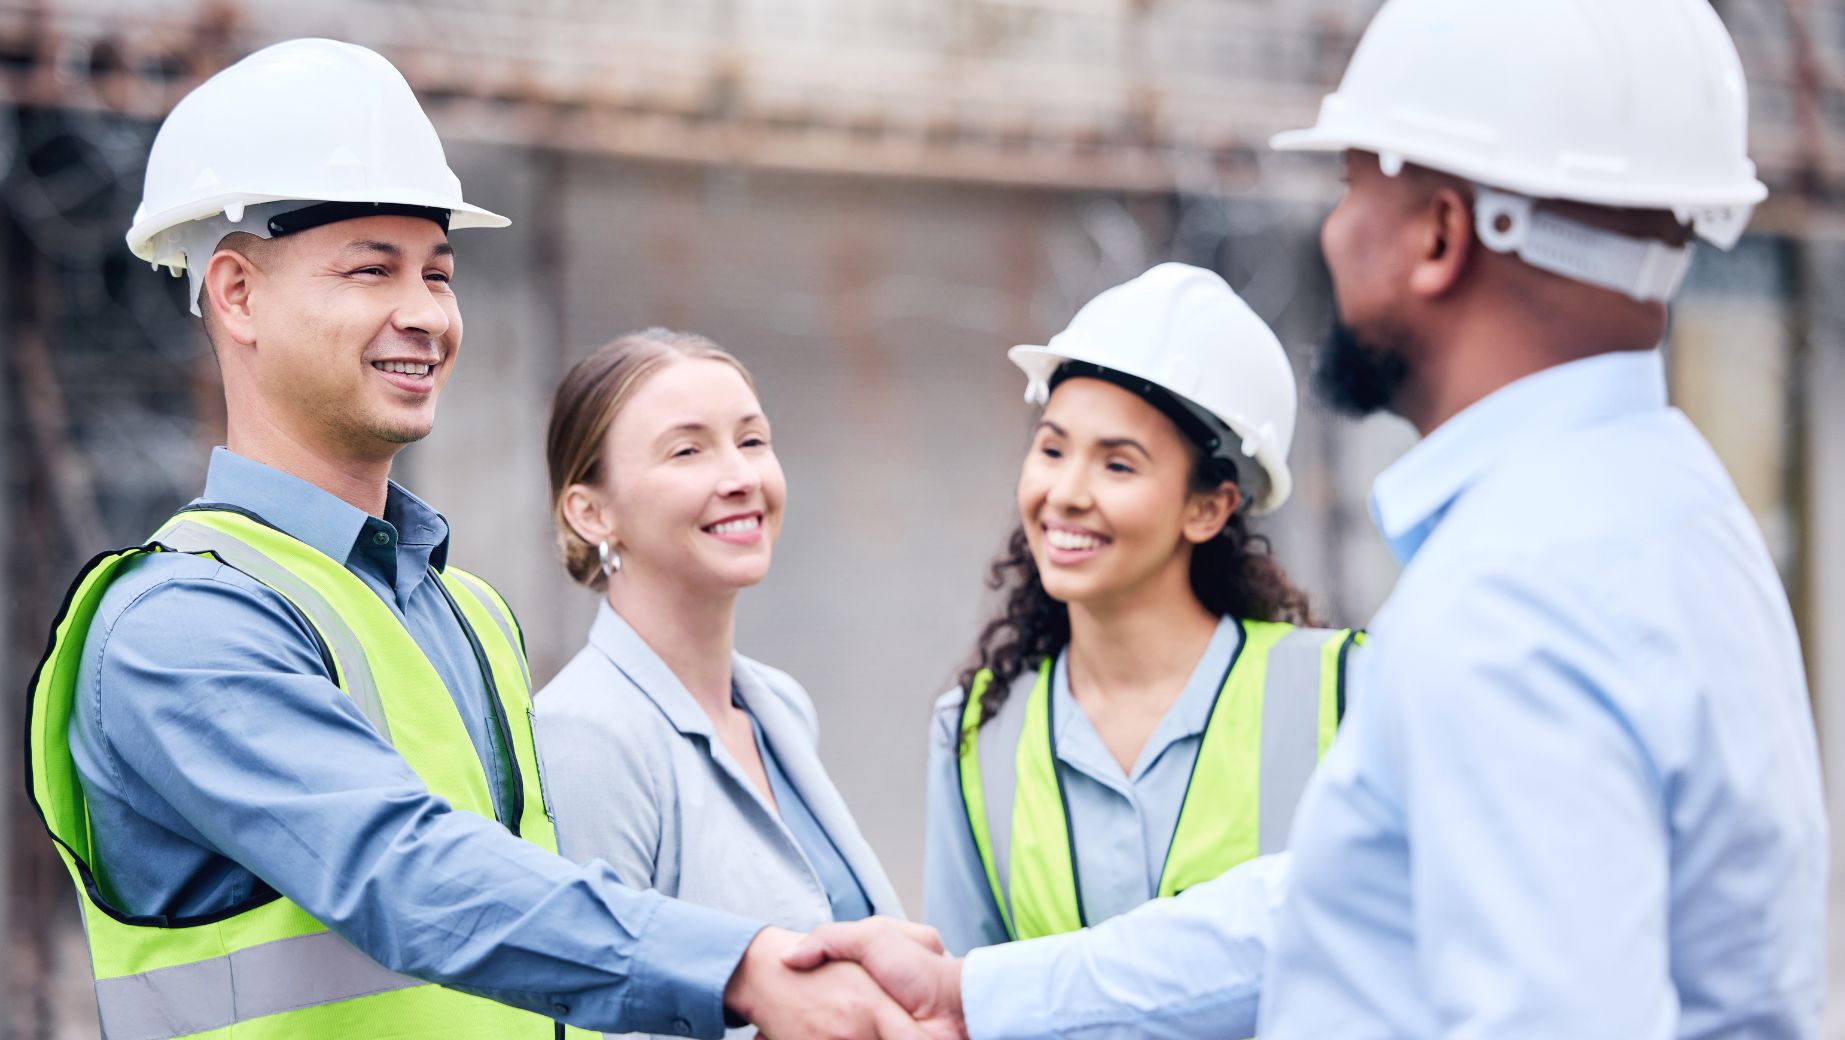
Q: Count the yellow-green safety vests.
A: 2